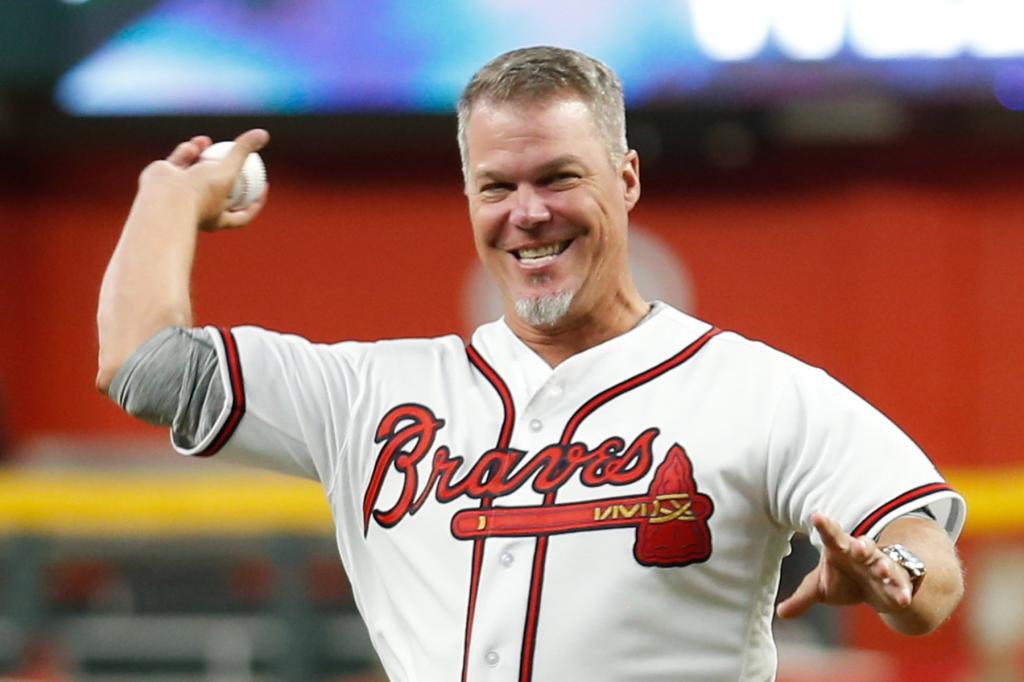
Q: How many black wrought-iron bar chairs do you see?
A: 0